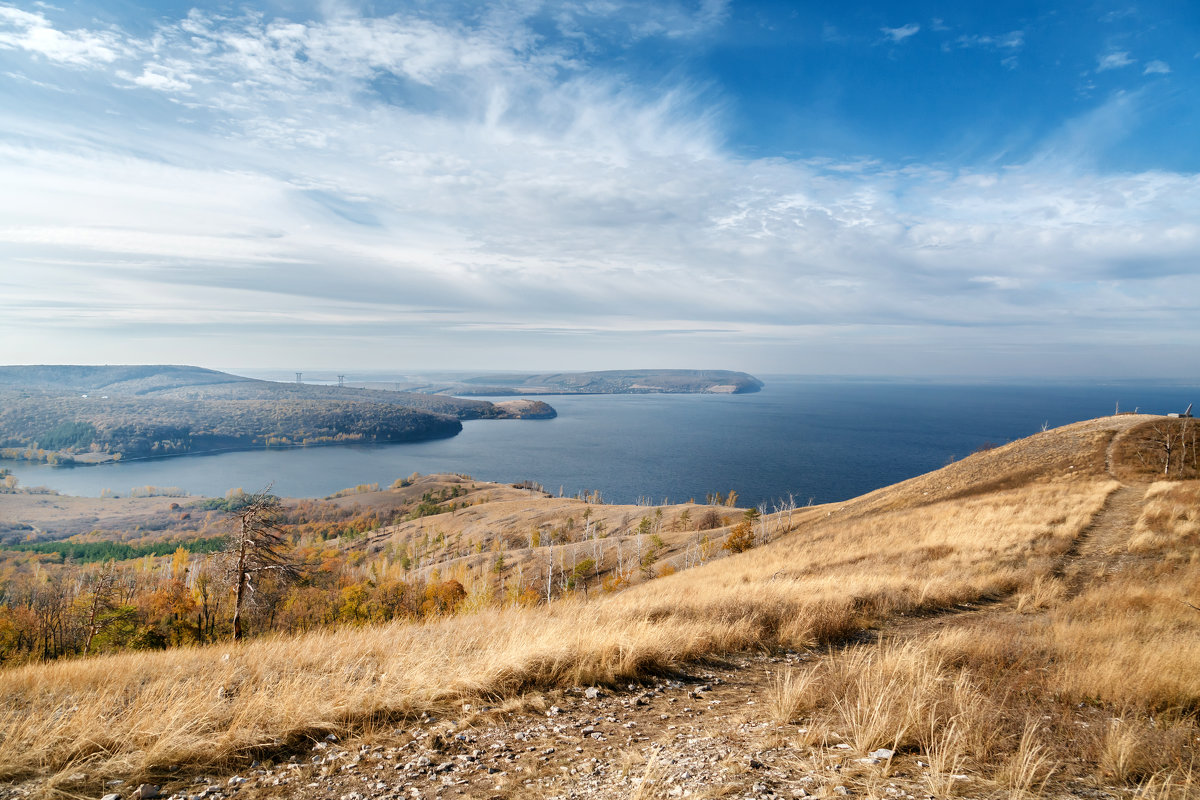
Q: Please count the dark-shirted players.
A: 0